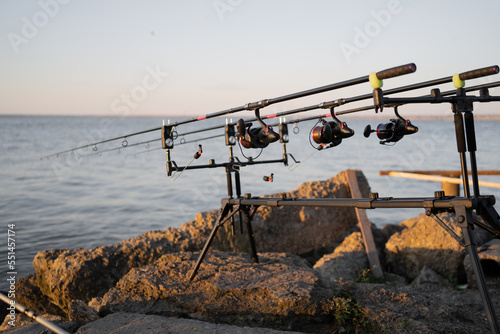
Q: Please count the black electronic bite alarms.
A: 3